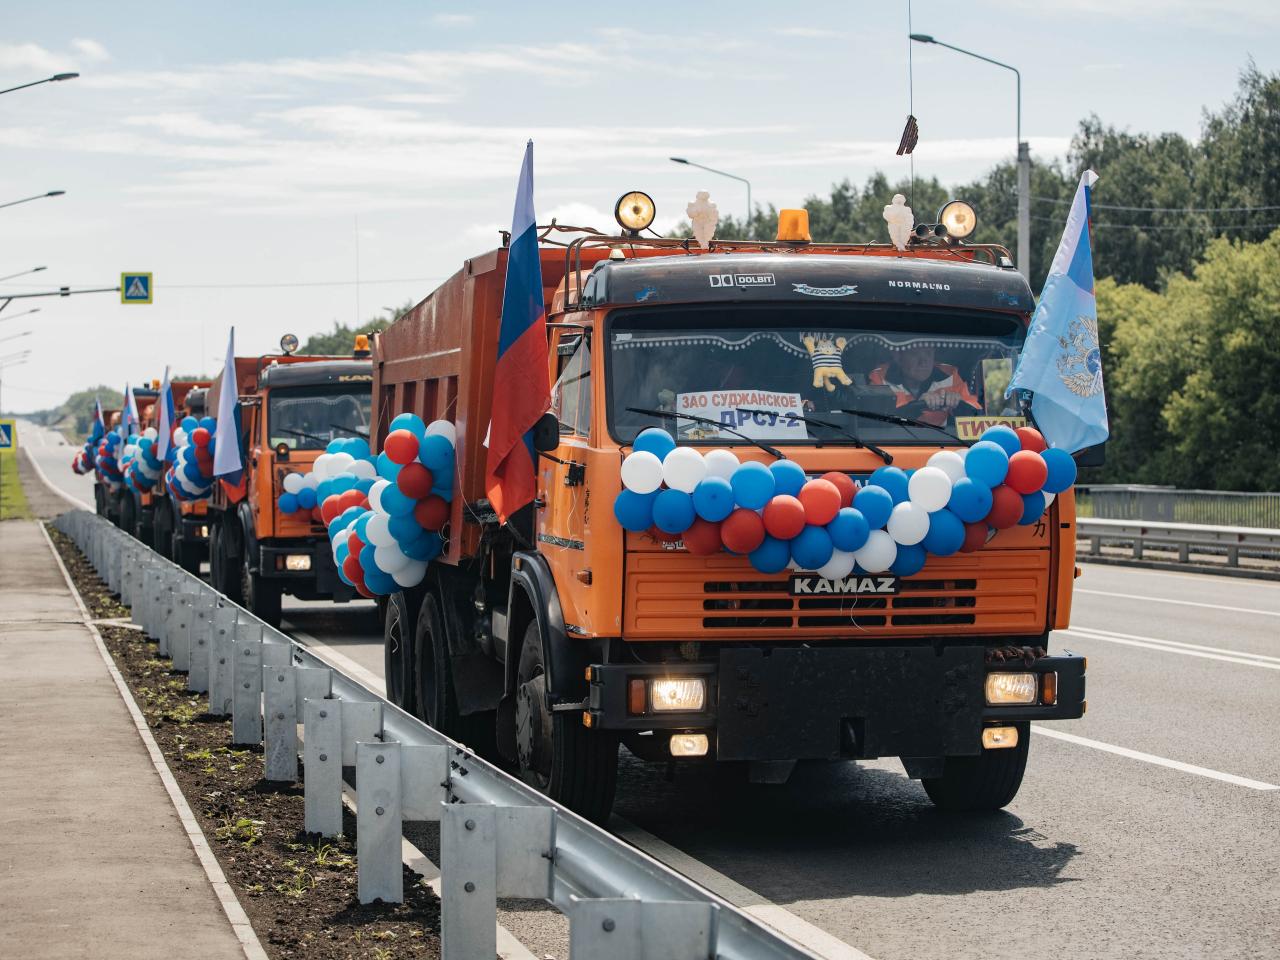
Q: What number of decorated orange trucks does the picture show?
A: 5